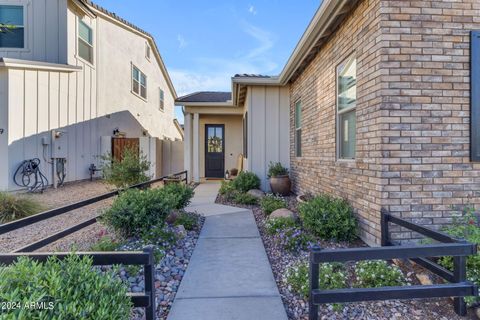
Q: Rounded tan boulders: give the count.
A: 2